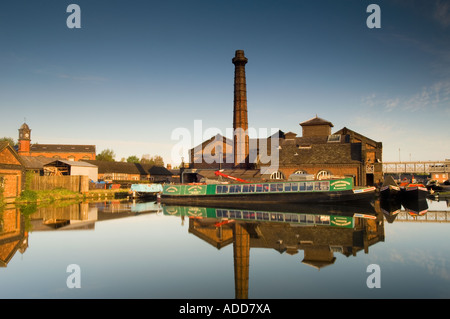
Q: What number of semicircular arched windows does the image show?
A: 3